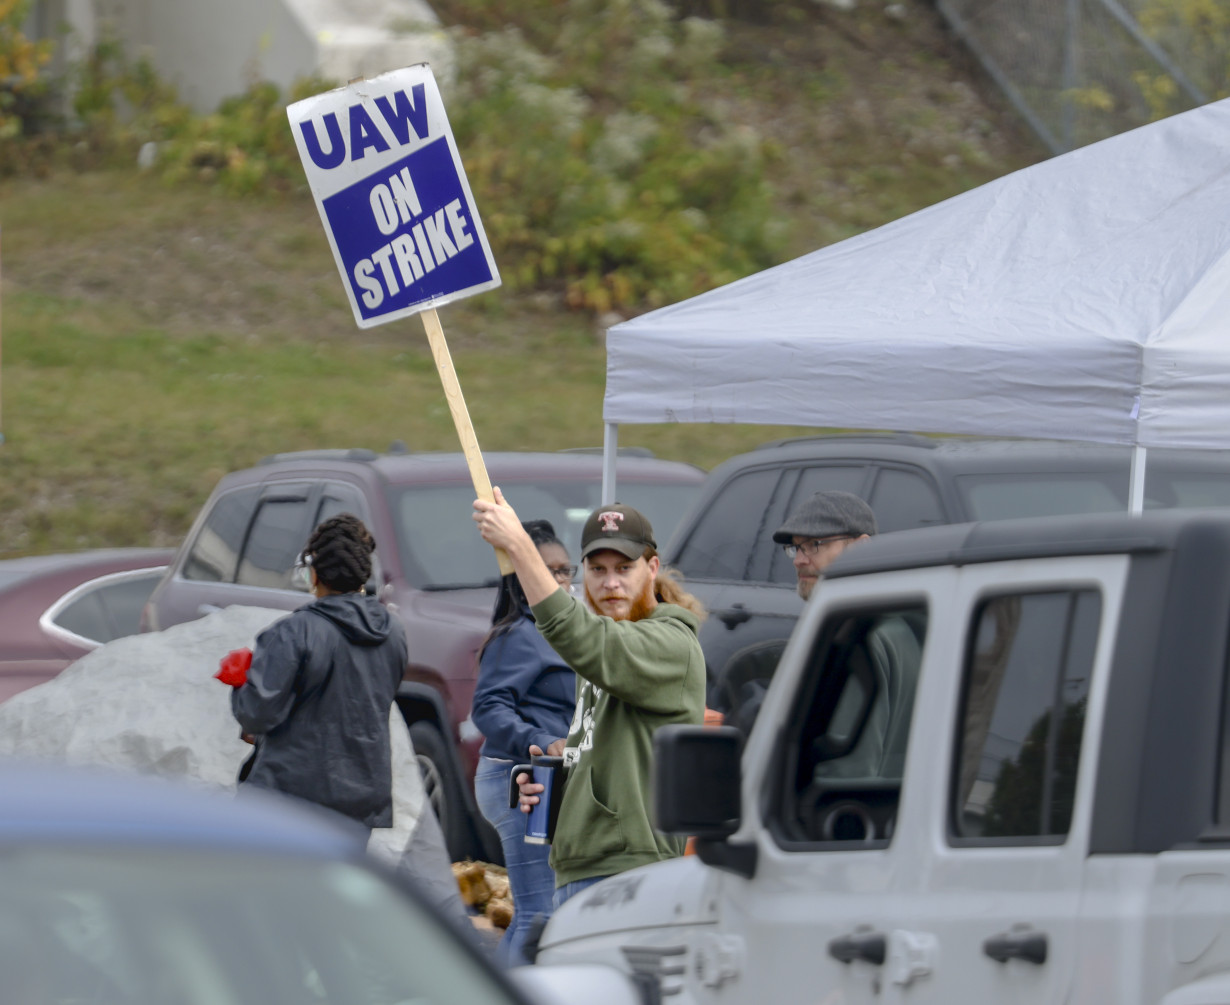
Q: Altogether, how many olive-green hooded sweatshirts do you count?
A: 1